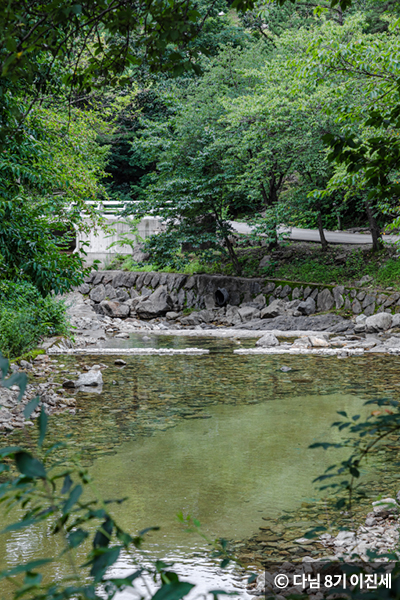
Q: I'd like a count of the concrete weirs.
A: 2